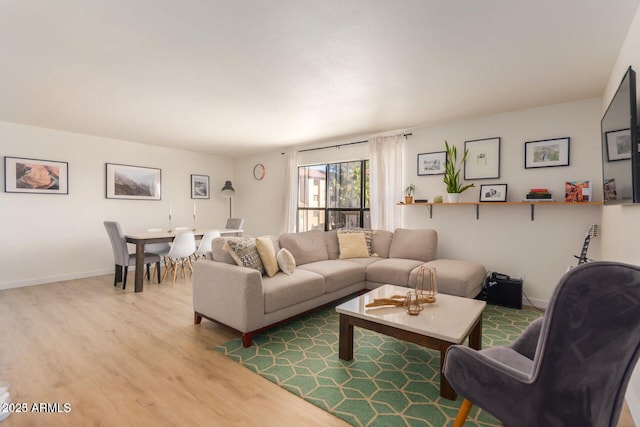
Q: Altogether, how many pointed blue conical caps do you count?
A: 0